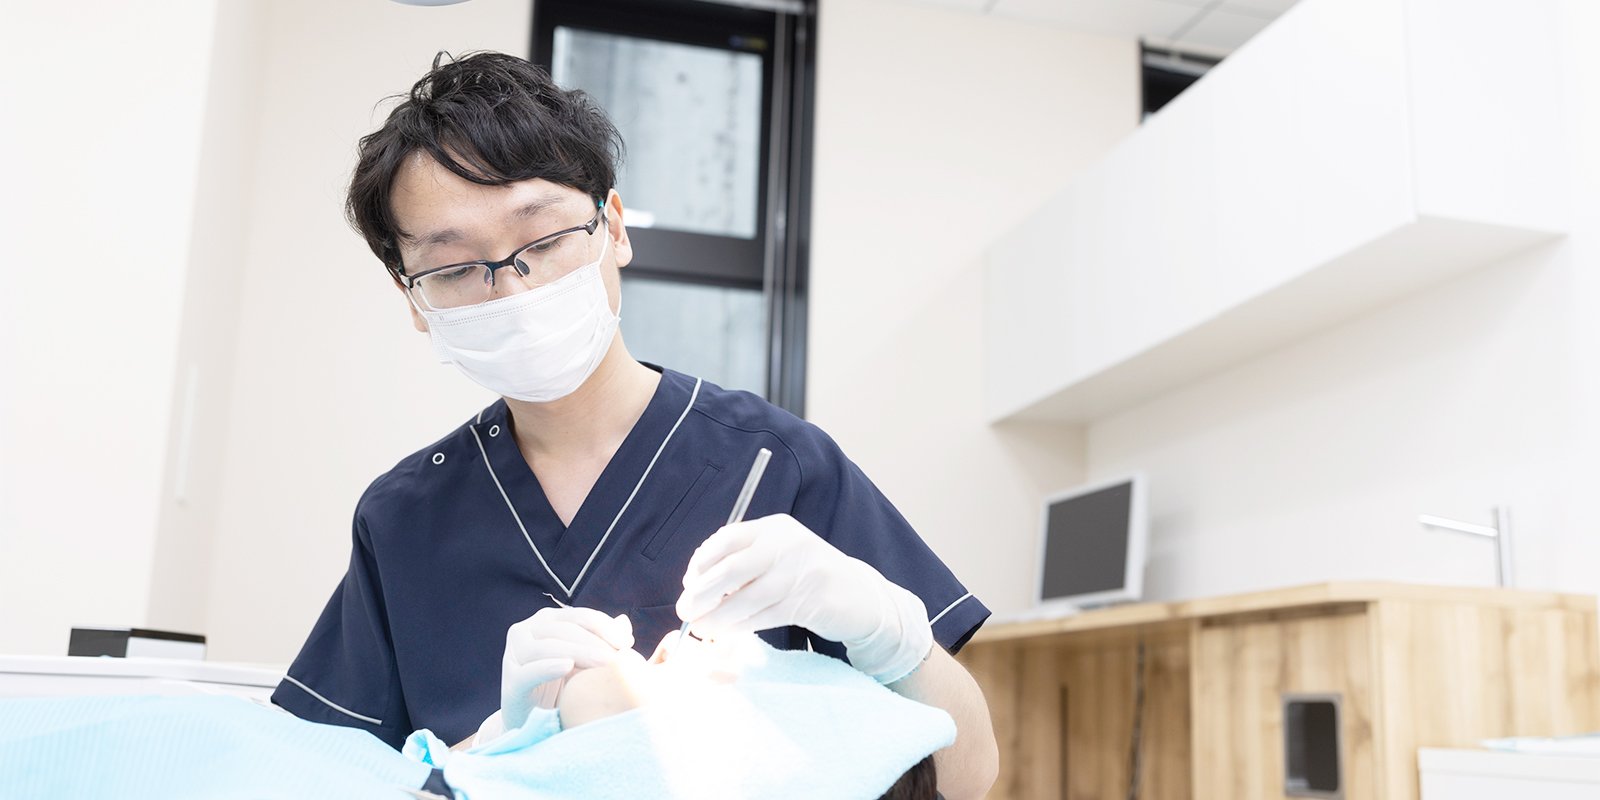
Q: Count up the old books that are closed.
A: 0